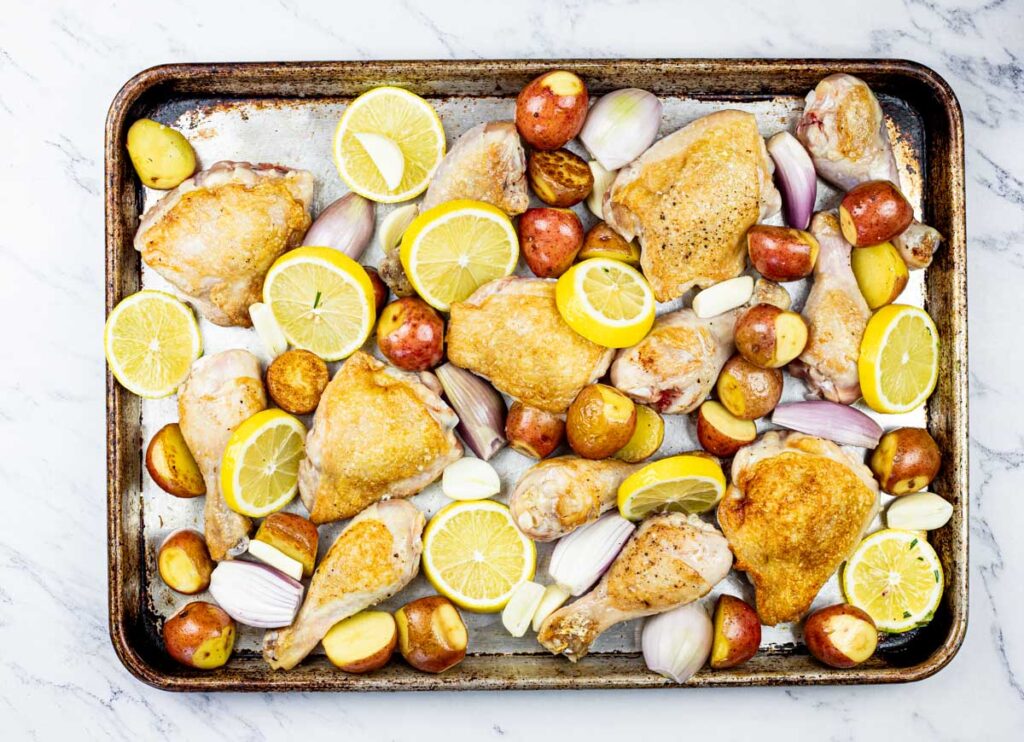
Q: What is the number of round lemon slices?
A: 10